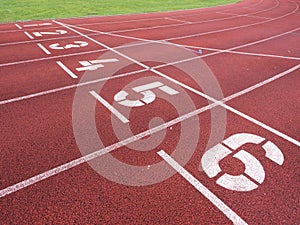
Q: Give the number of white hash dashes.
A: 6